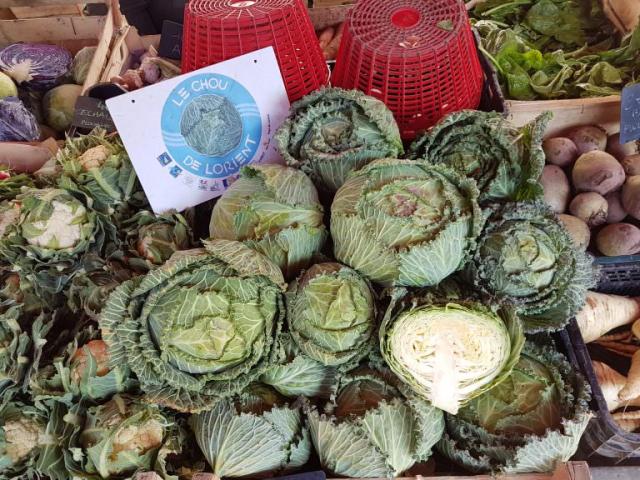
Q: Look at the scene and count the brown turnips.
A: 11